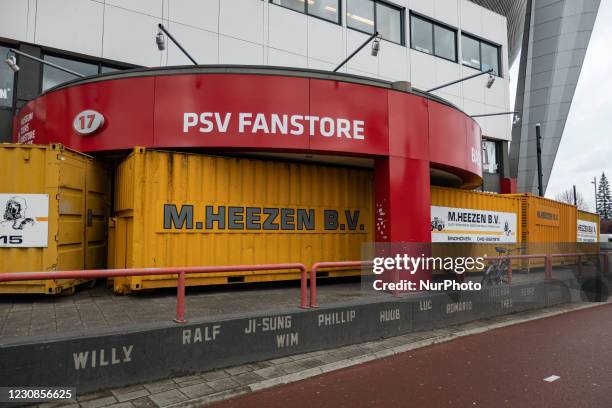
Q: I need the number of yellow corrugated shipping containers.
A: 5